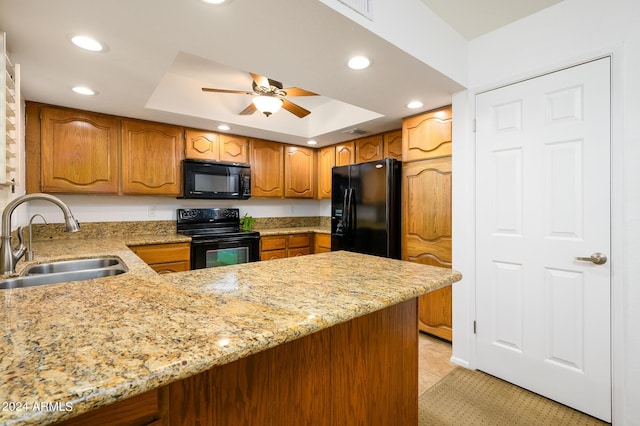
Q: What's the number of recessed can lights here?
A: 7